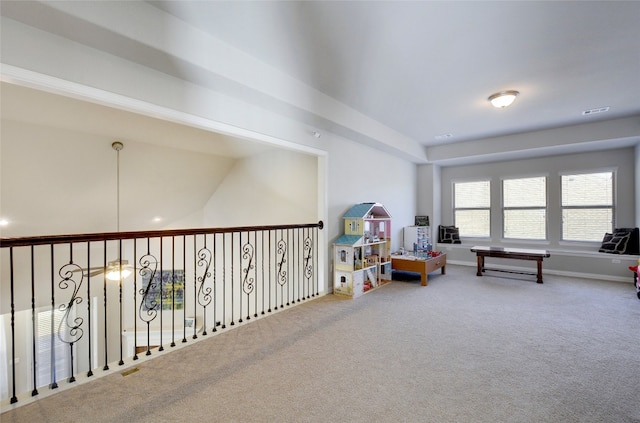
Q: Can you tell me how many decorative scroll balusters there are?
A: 6